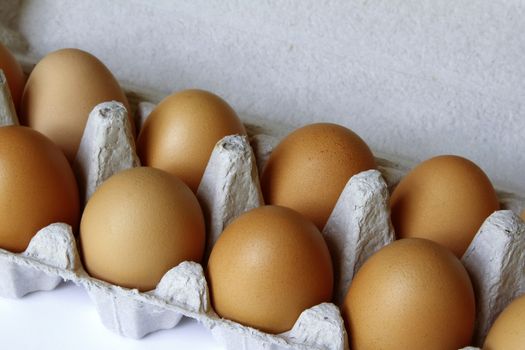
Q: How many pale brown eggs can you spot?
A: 2